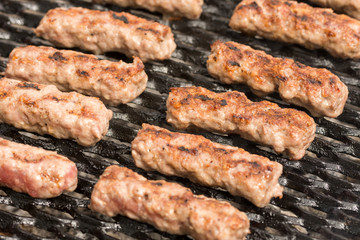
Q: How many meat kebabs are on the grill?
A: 11